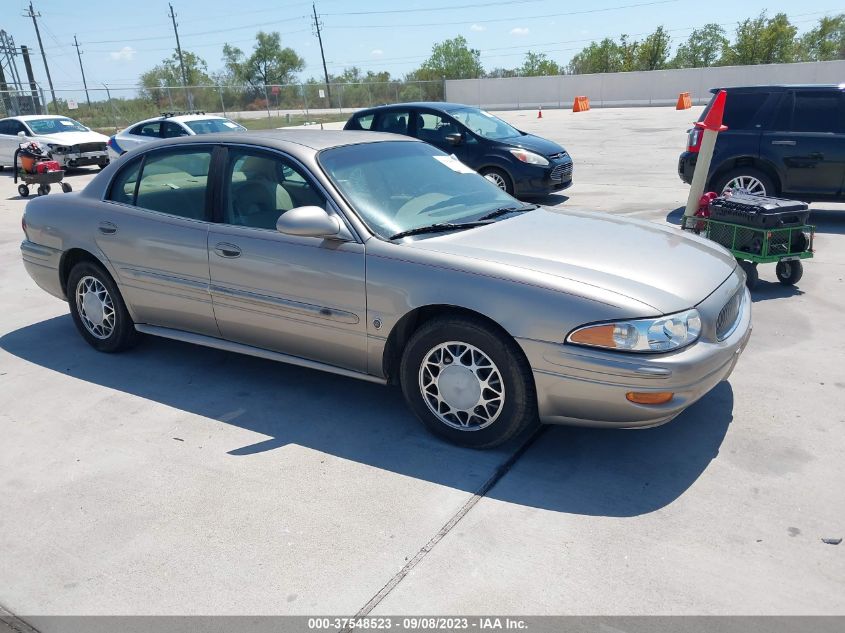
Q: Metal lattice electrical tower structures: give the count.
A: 1